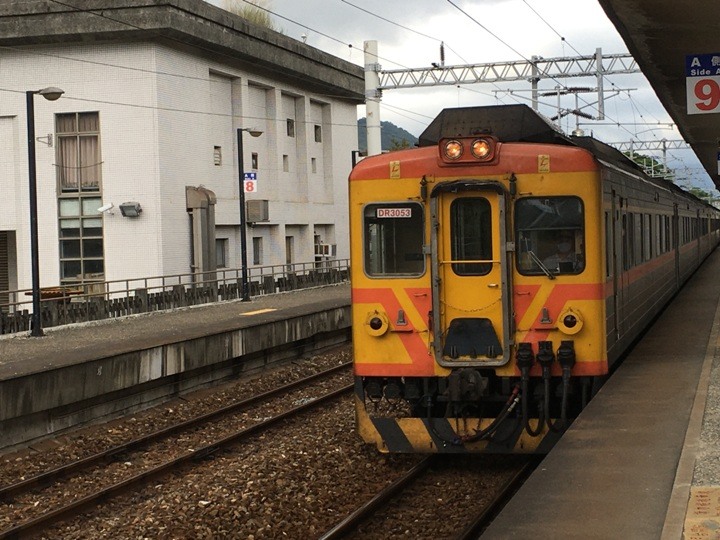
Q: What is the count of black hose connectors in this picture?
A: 3